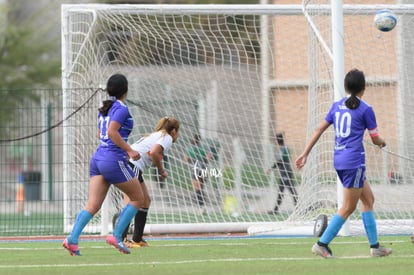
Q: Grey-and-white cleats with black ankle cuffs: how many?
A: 2